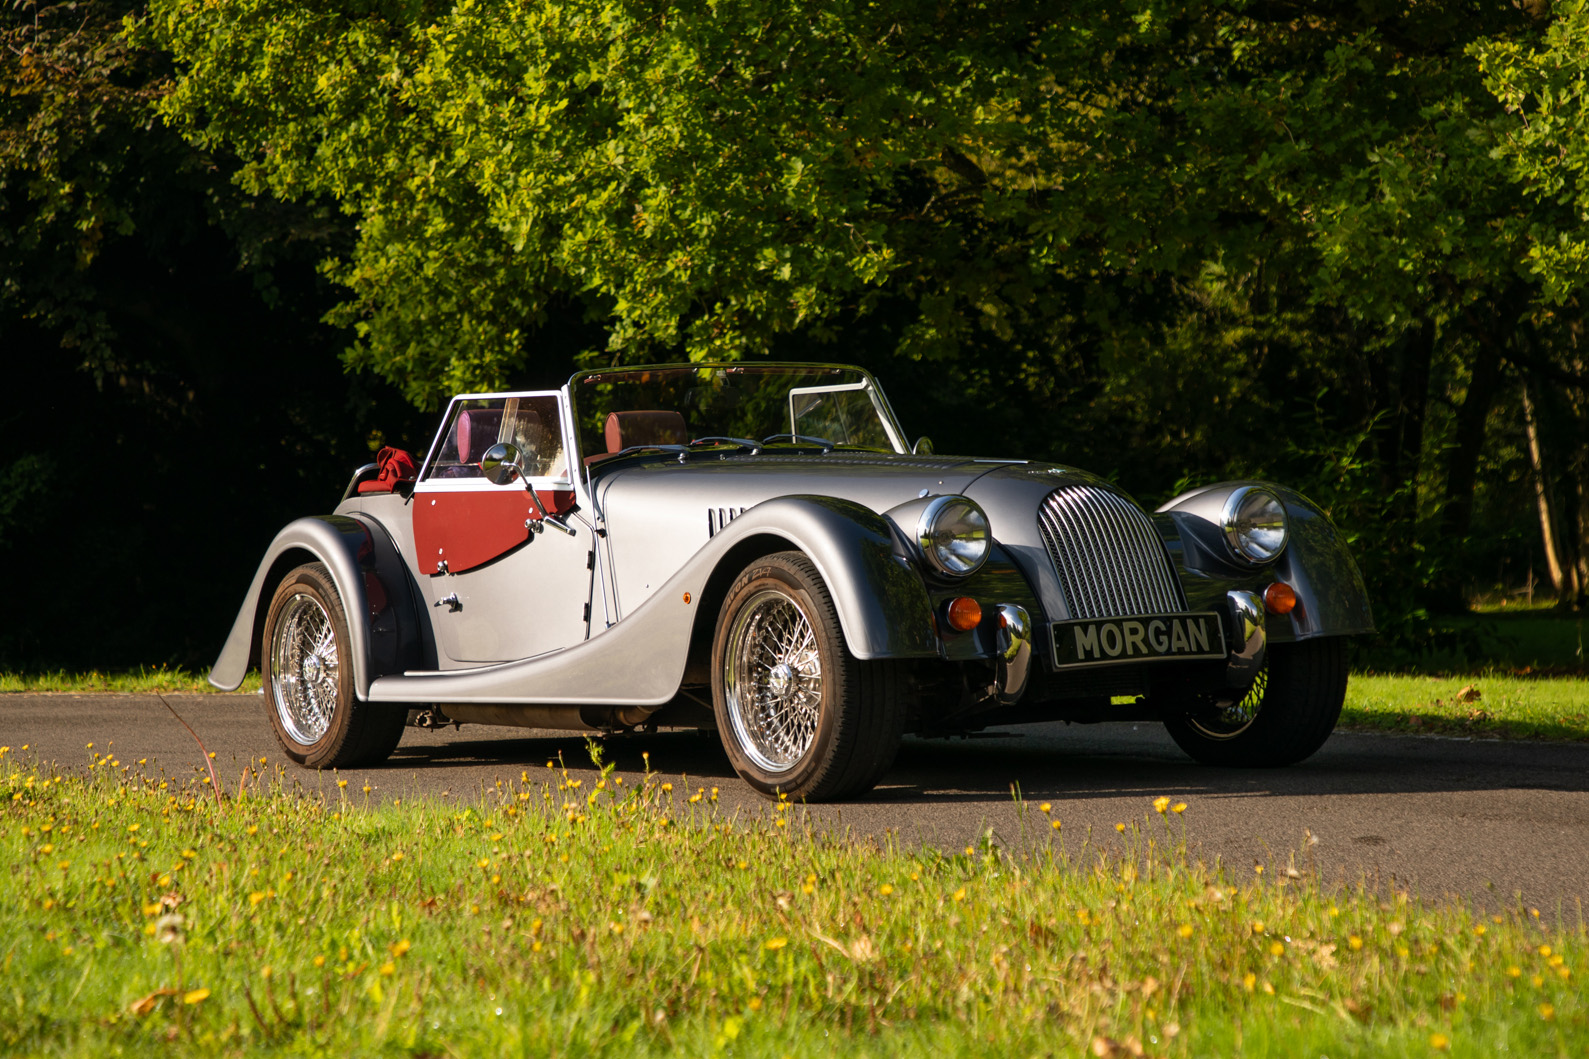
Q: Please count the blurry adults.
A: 0